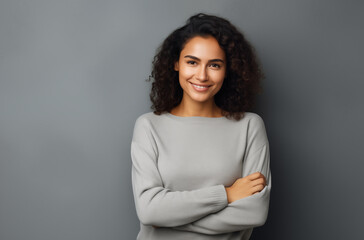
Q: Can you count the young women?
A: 1